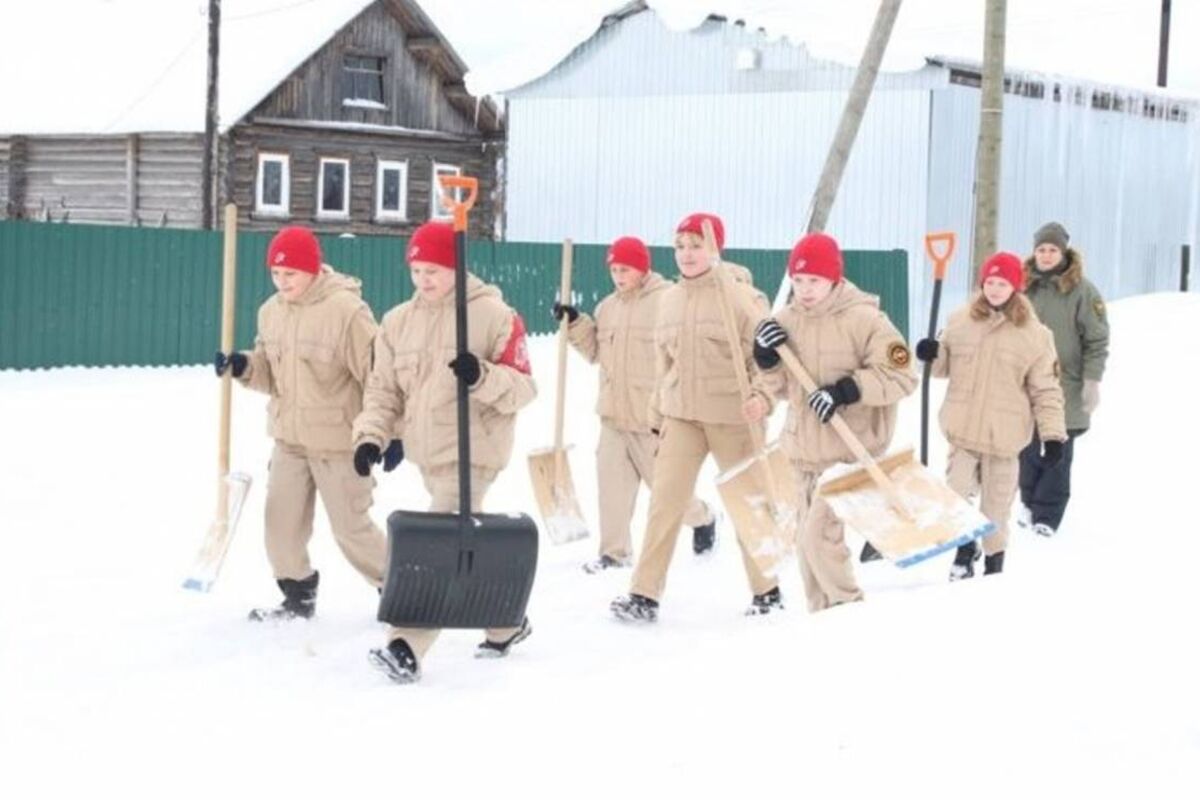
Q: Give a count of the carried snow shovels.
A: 6